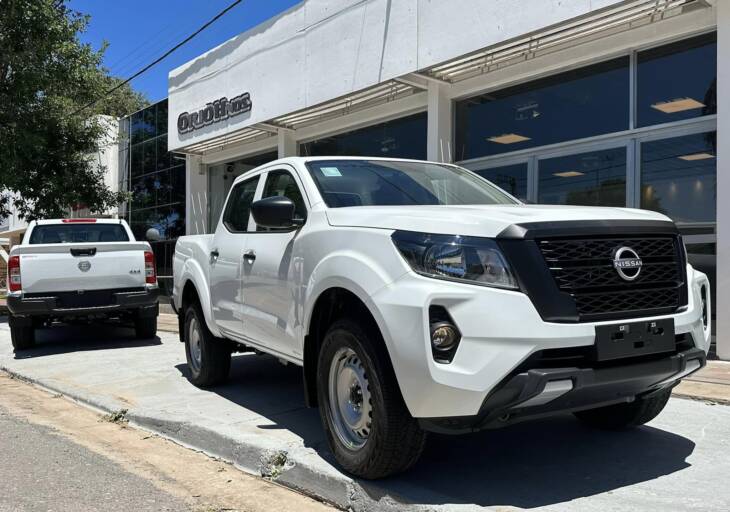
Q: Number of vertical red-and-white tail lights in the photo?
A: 2